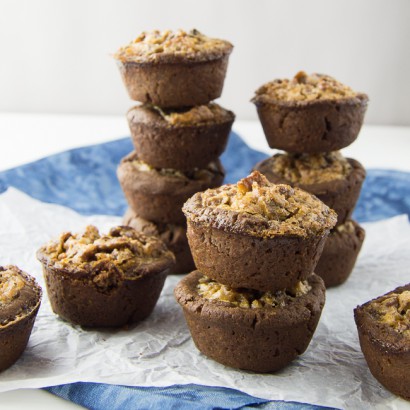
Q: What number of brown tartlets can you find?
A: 12